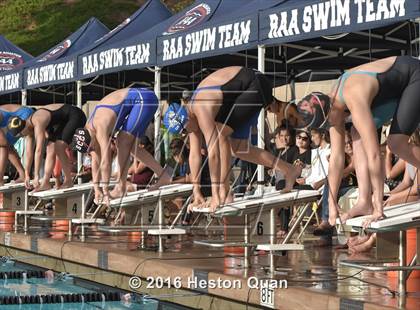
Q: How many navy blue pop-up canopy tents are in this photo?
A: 5